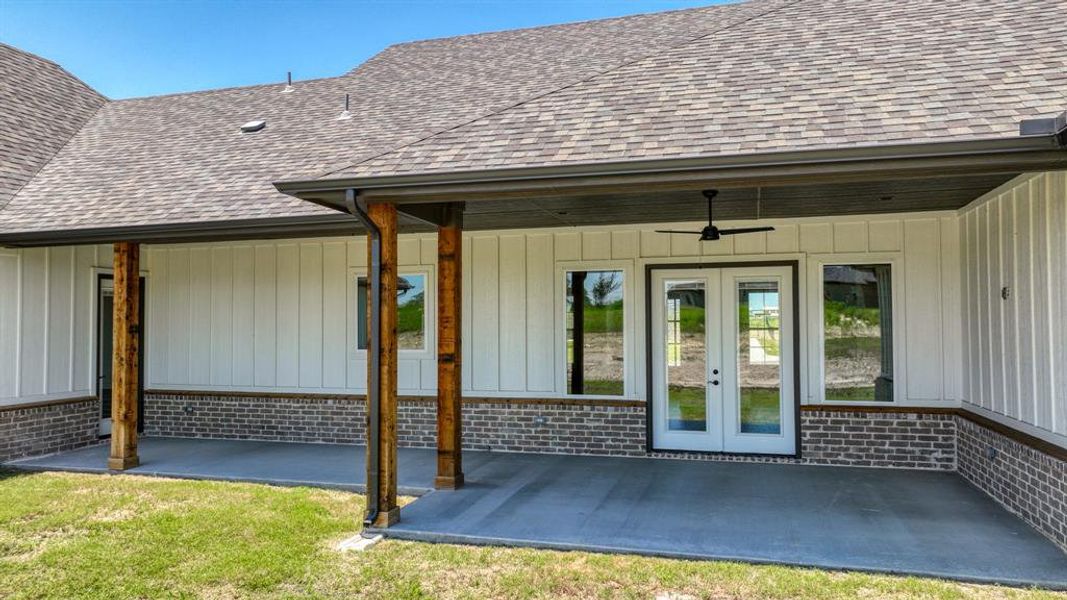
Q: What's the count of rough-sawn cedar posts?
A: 3